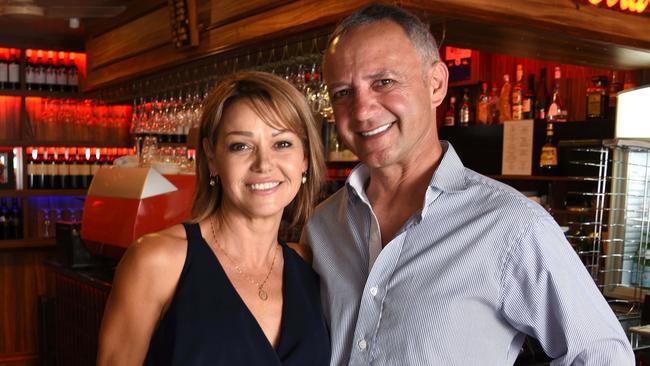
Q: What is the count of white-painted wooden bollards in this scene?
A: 0